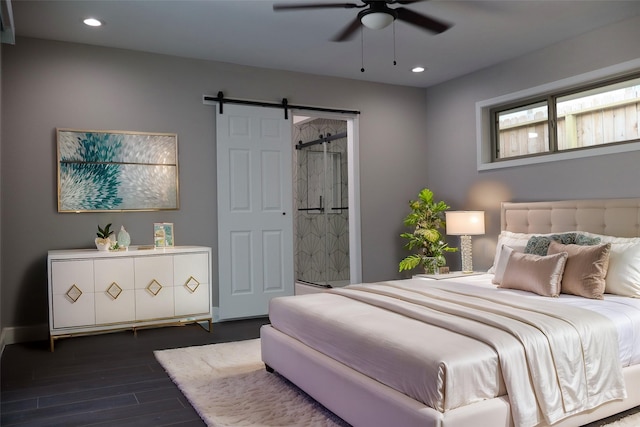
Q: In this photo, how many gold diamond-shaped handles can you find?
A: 4